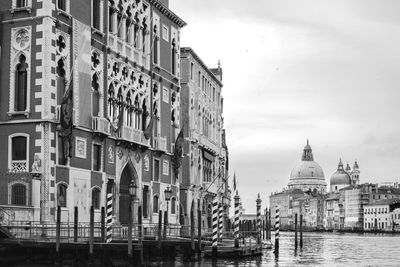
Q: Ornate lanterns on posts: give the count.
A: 2